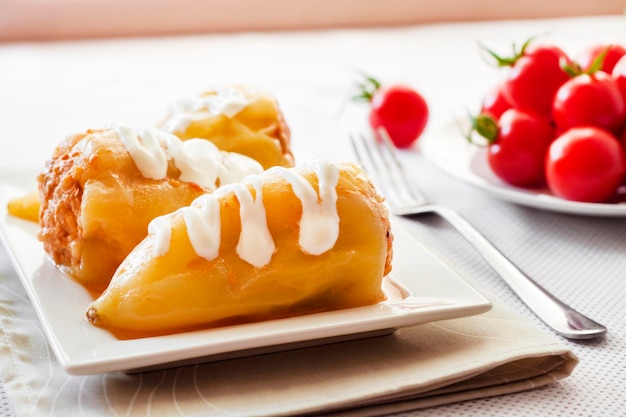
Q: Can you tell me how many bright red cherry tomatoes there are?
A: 8